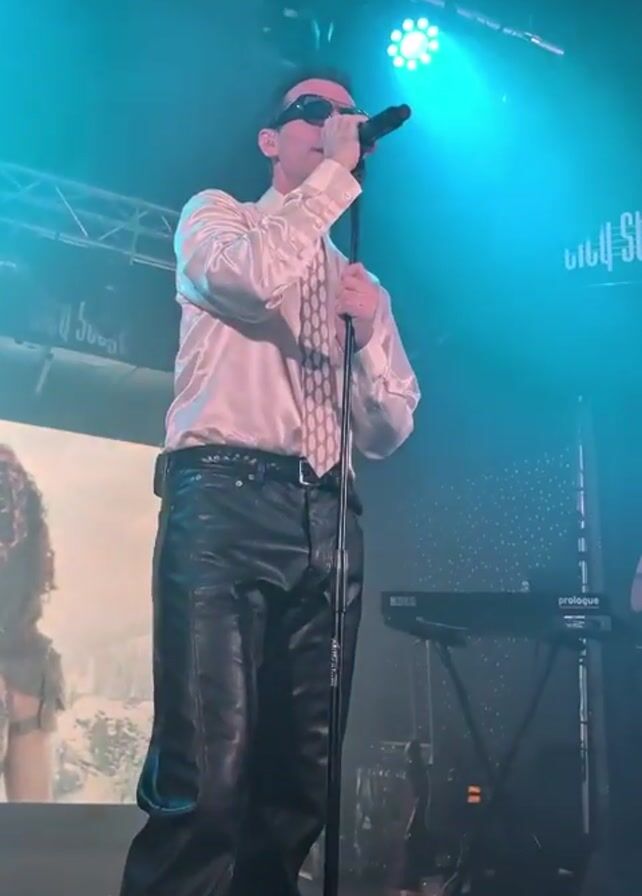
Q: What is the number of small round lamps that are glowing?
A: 9